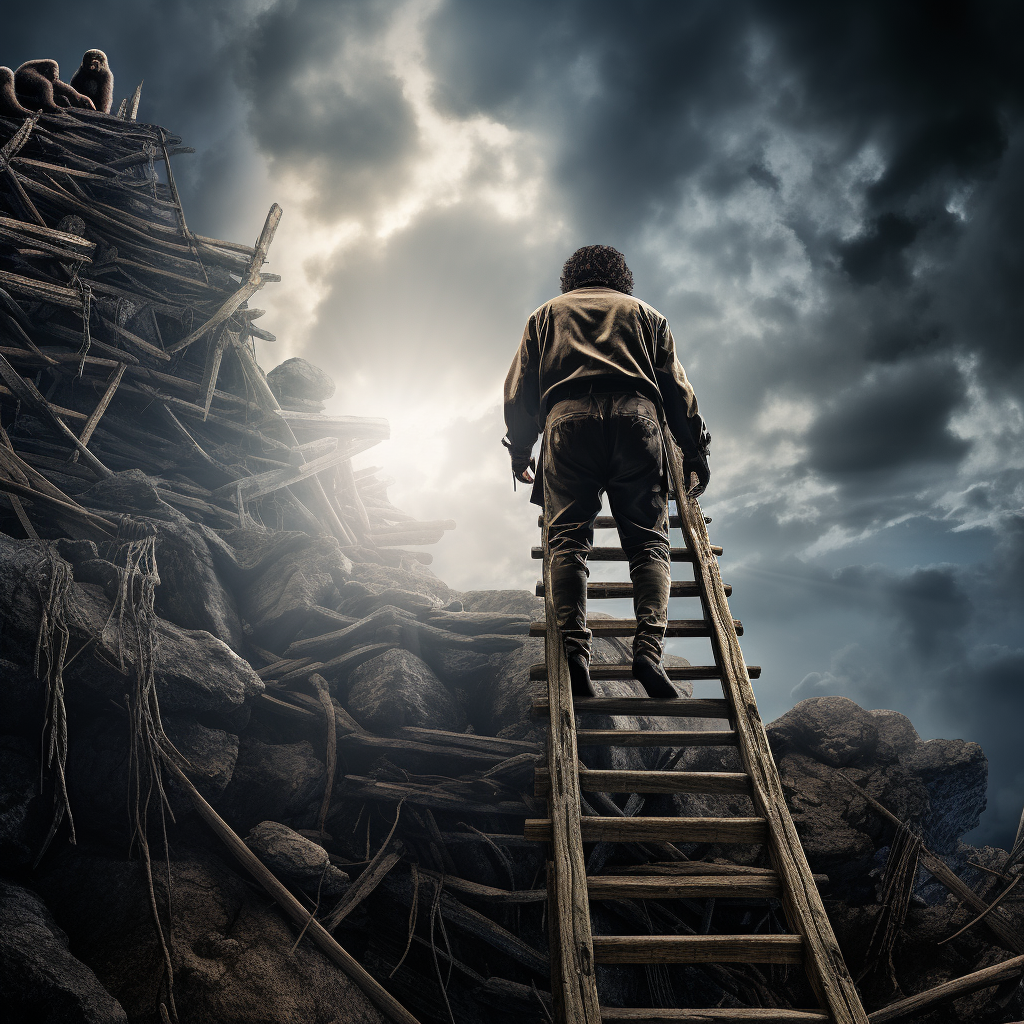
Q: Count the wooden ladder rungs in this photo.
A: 12